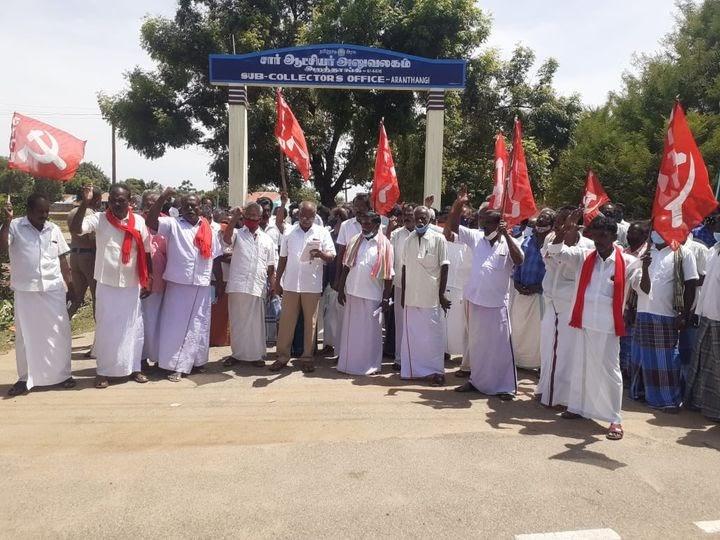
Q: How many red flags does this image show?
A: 7